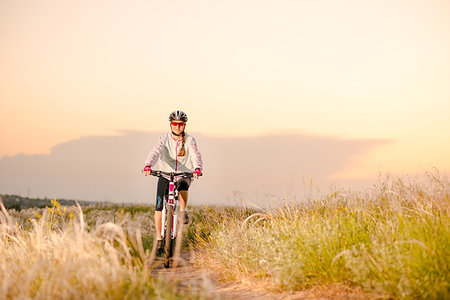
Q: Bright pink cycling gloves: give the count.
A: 2